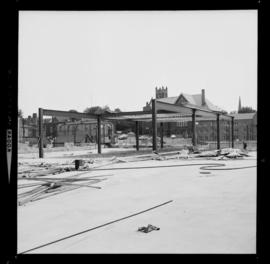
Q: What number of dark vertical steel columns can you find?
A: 8